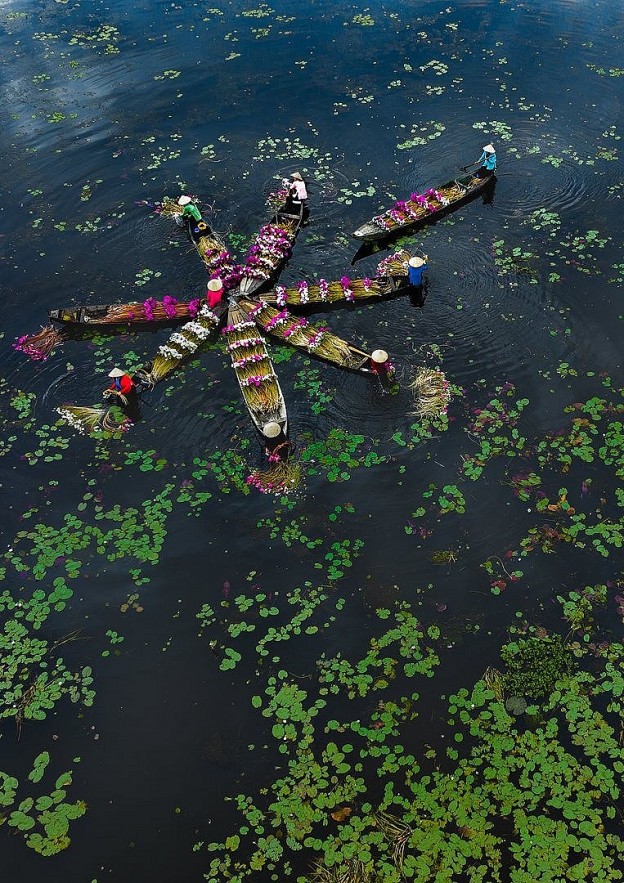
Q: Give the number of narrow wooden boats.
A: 8